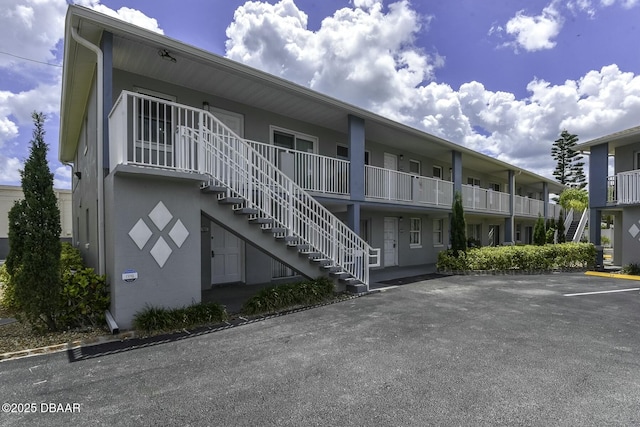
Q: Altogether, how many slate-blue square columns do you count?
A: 6